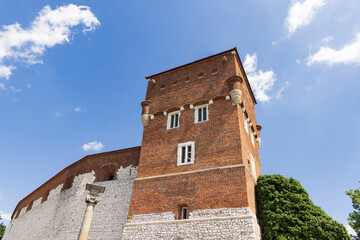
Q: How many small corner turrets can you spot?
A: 3